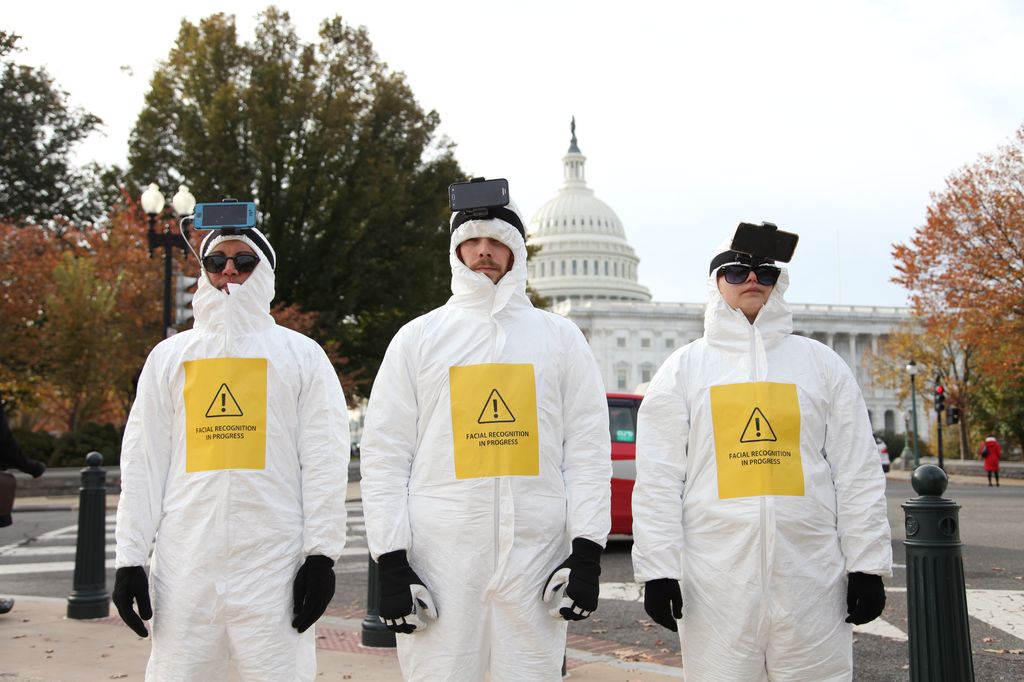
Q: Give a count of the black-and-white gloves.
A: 2